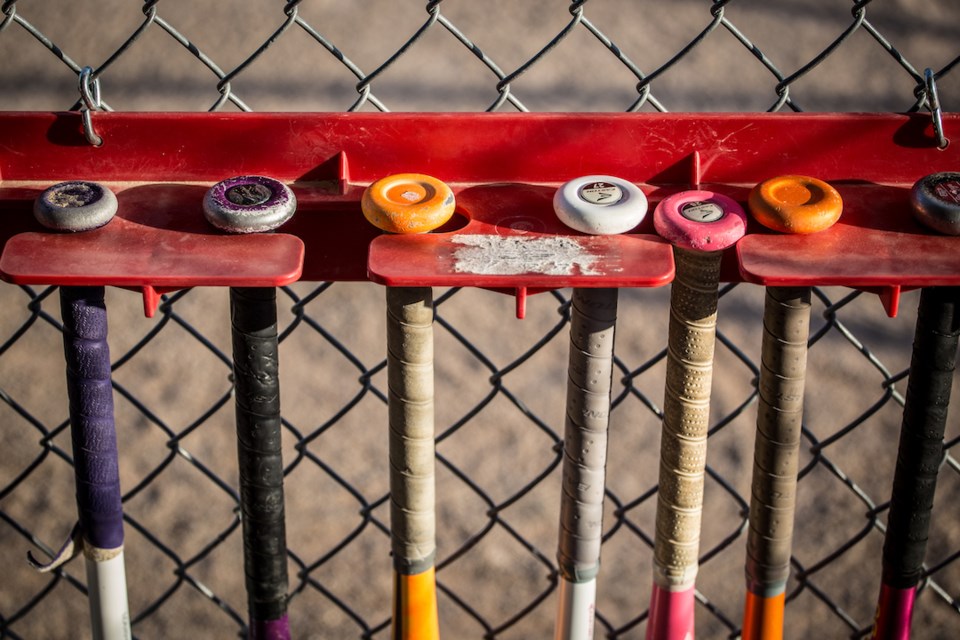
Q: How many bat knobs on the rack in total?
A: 7